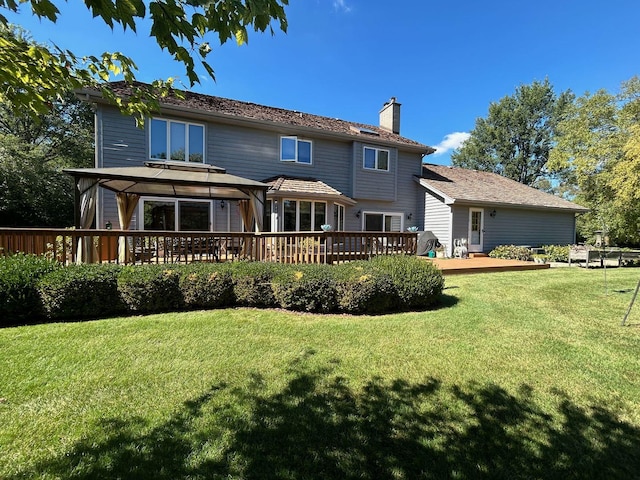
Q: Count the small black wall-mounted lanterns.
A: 4